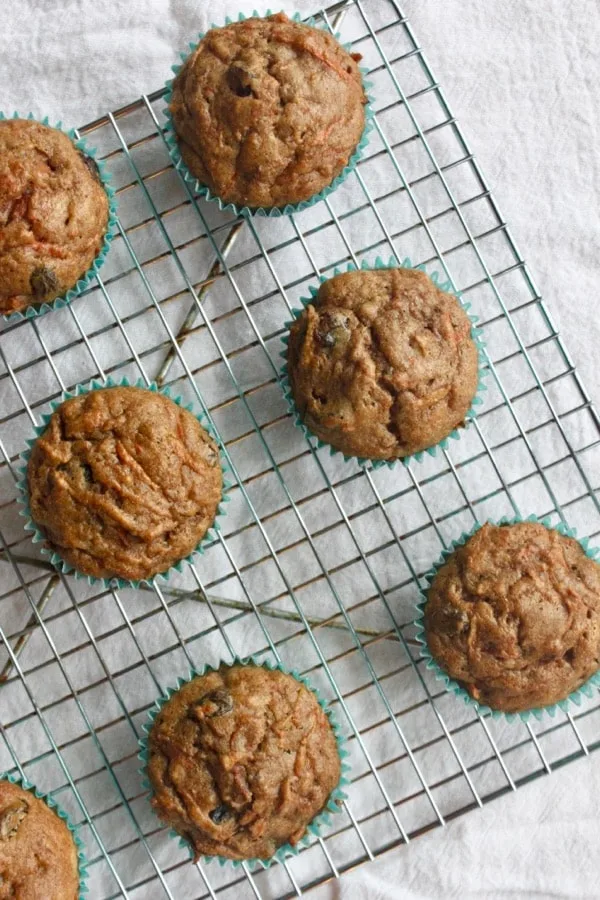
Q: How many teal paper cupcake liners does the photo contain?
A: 7